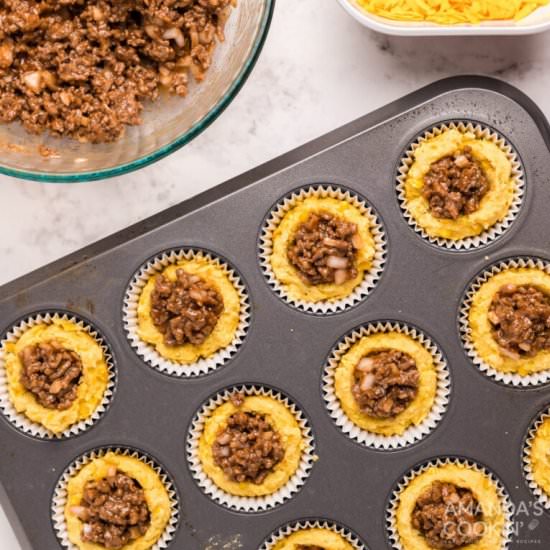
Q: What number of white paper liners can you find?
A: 11